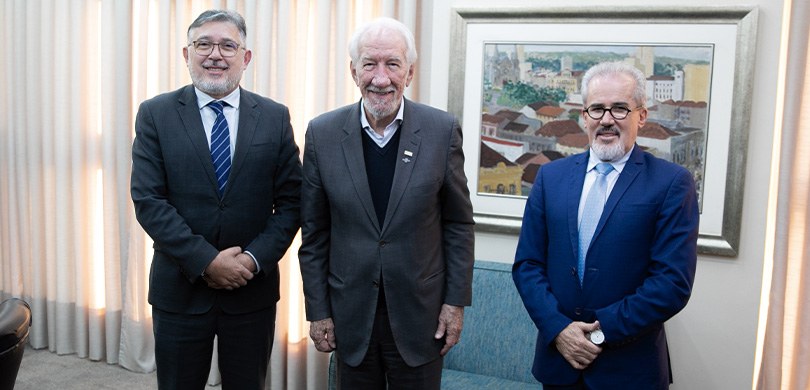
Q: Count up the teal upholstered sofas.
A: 1